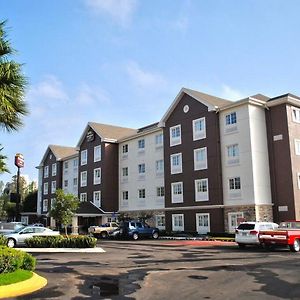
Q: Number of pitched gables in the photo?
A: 3